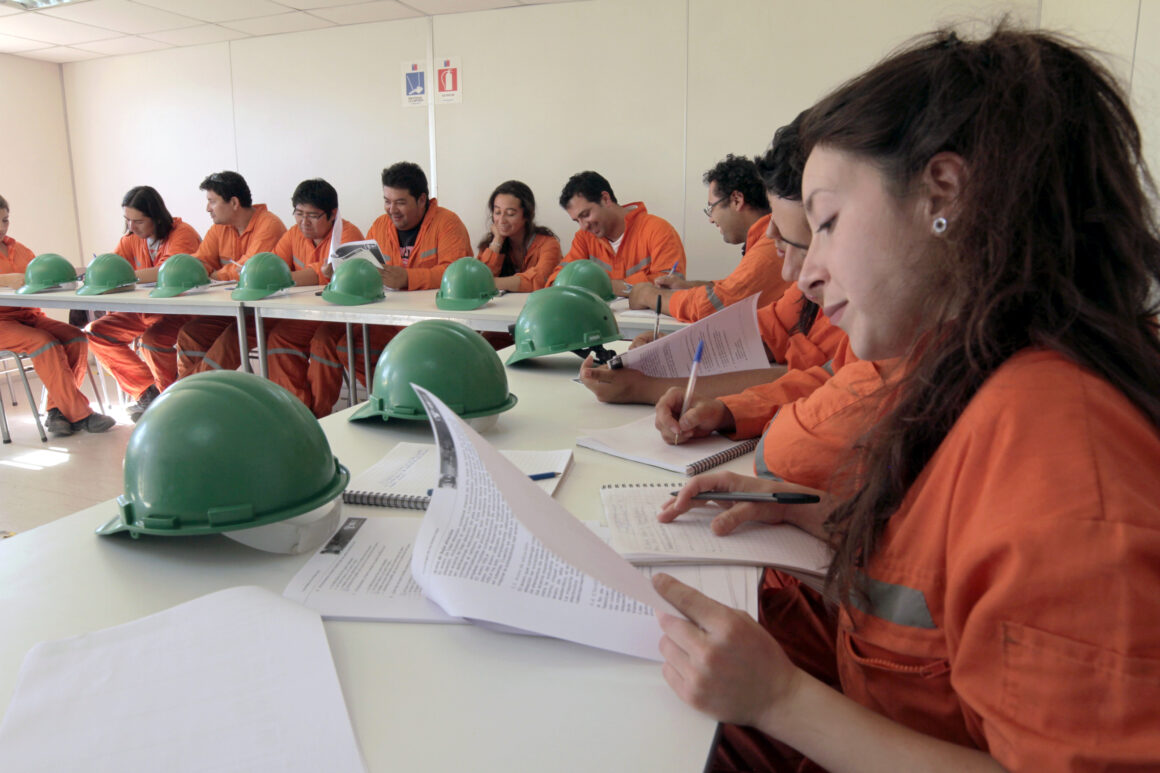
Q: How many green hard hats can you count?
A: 10